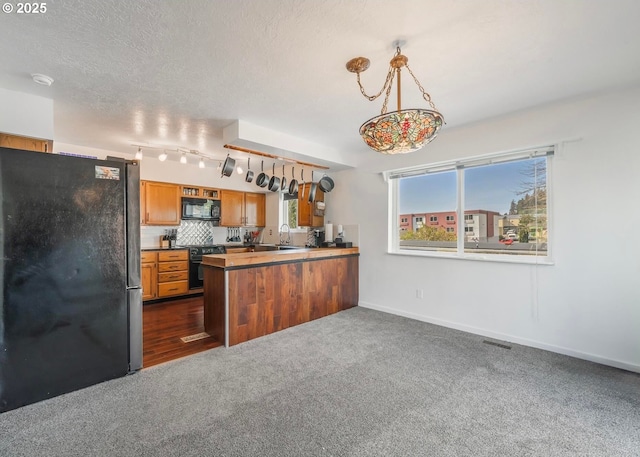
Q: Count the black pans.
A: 9